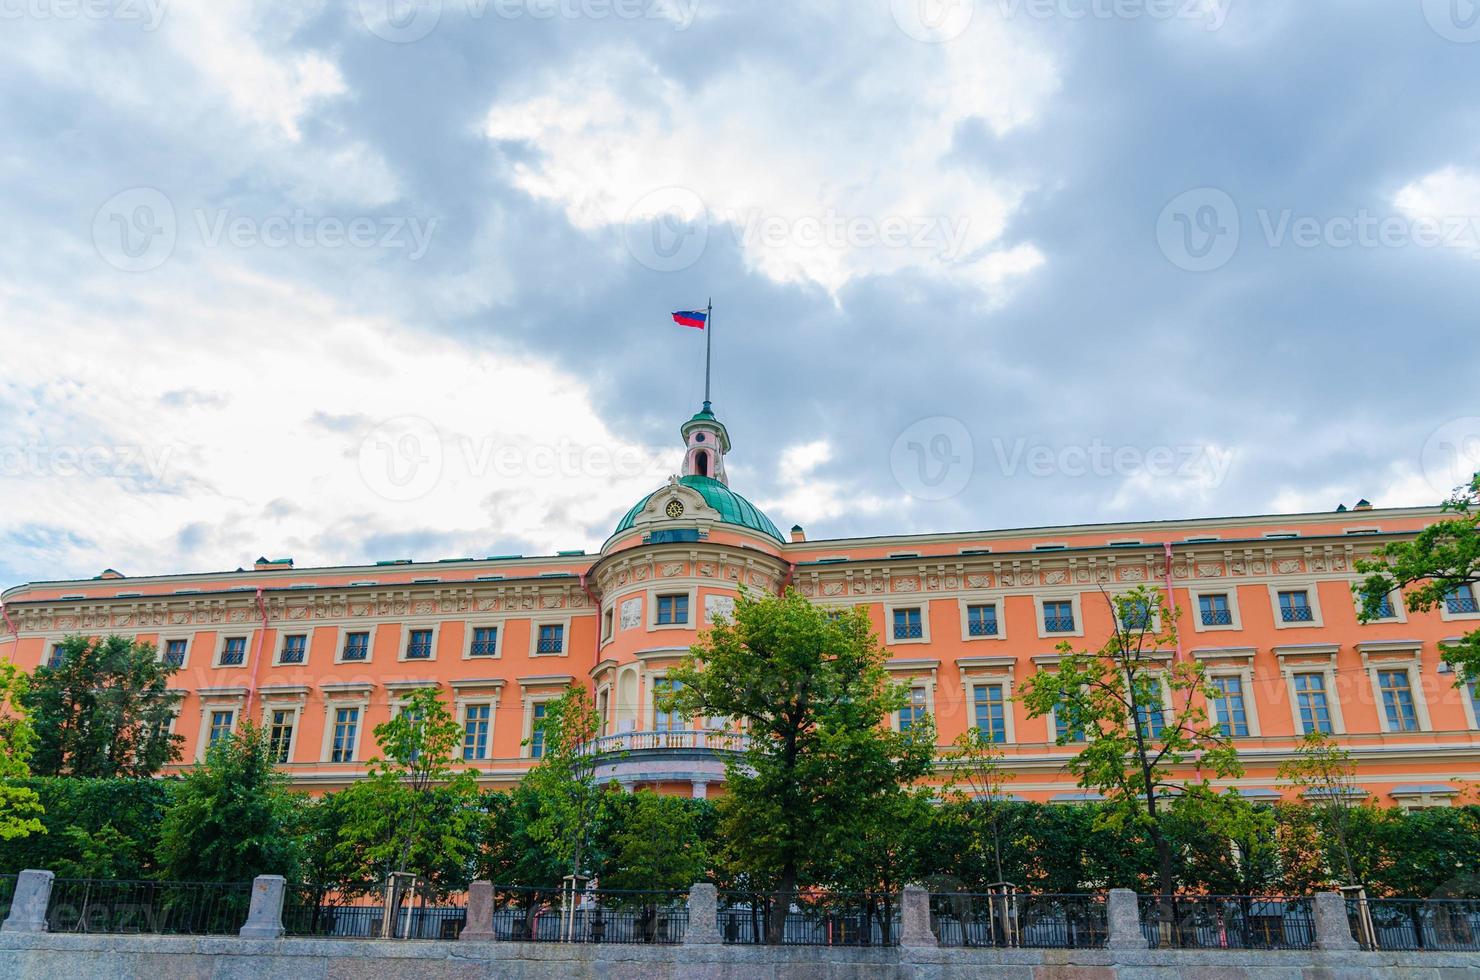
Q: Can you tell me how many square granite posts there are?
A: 7